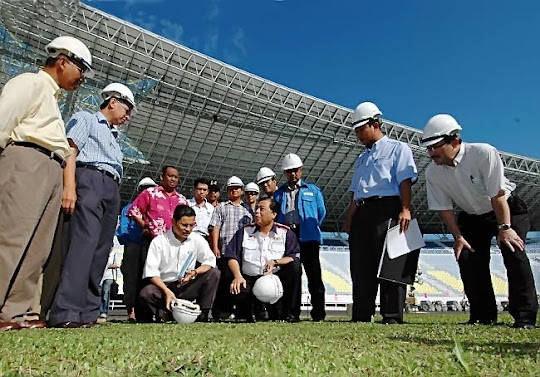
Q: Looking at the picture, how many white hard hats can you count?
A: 11